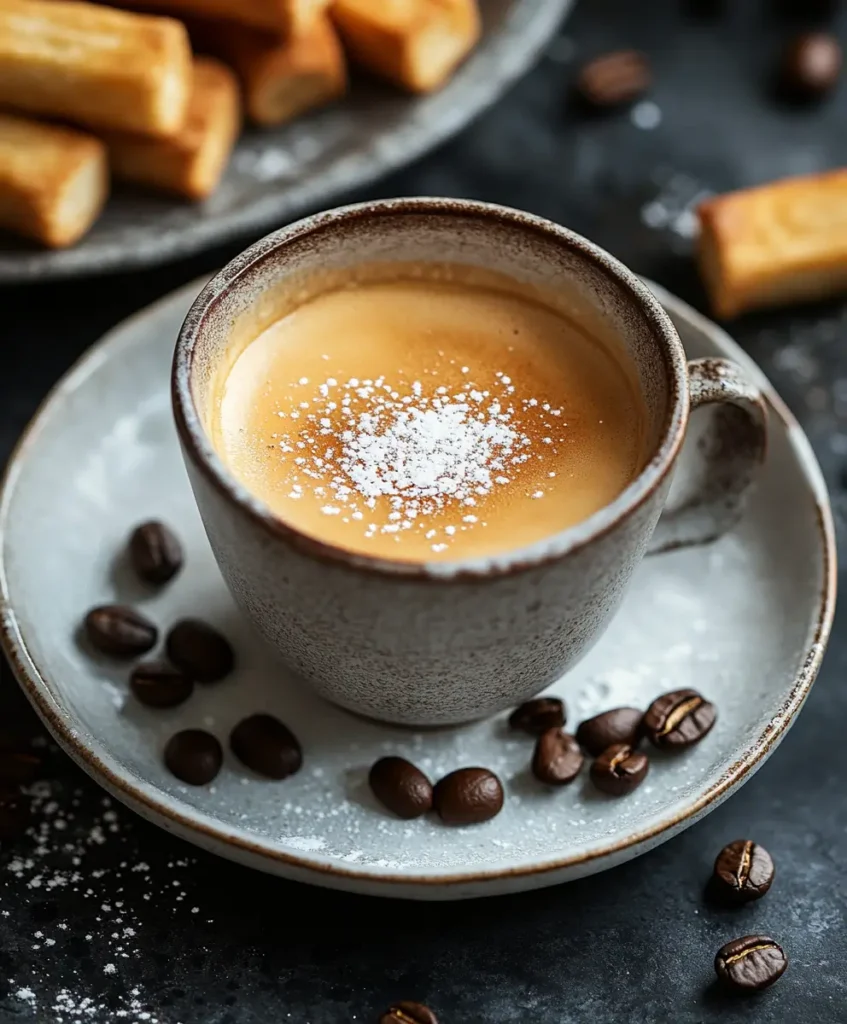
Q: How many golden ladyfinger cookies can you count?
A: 7